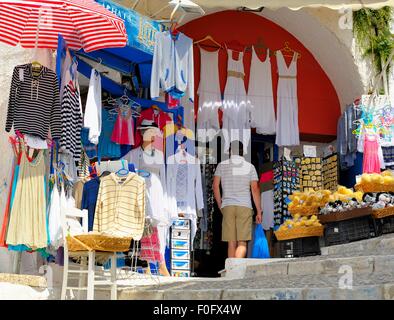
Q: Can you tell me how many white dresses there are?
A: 4